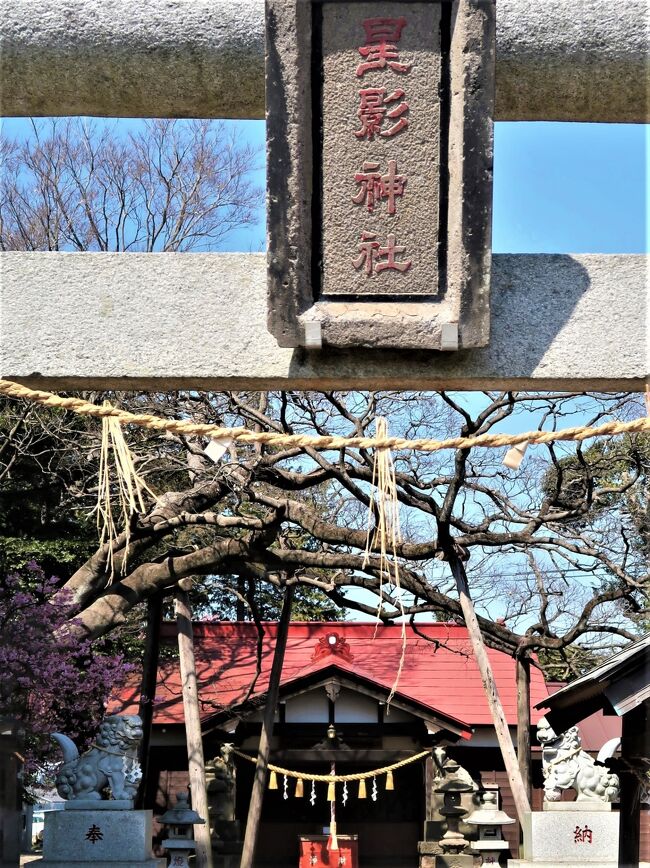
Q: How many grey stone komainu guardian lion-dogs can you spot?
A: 2